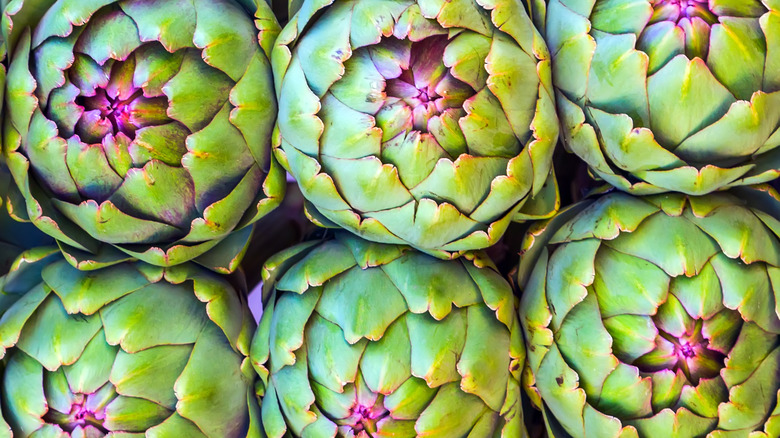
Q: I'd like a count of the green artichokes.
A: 6